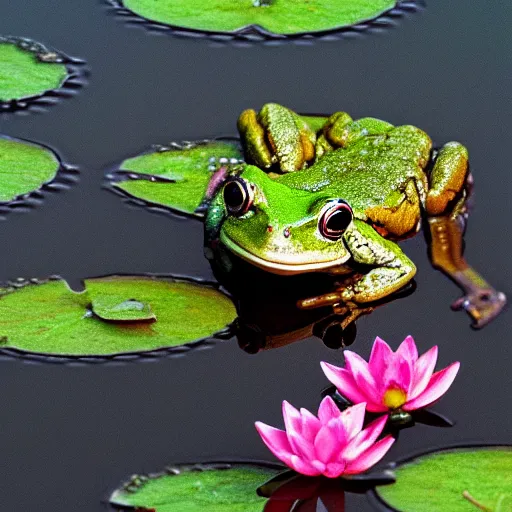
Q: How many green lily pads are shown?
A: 7